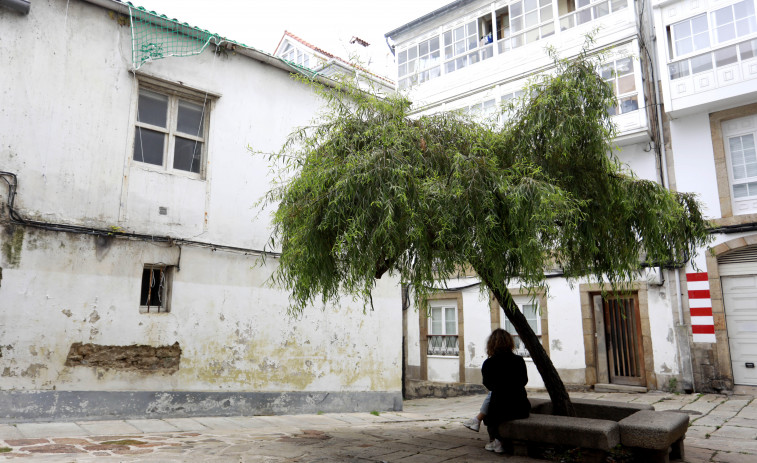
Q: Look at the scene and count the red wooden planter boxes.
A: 0